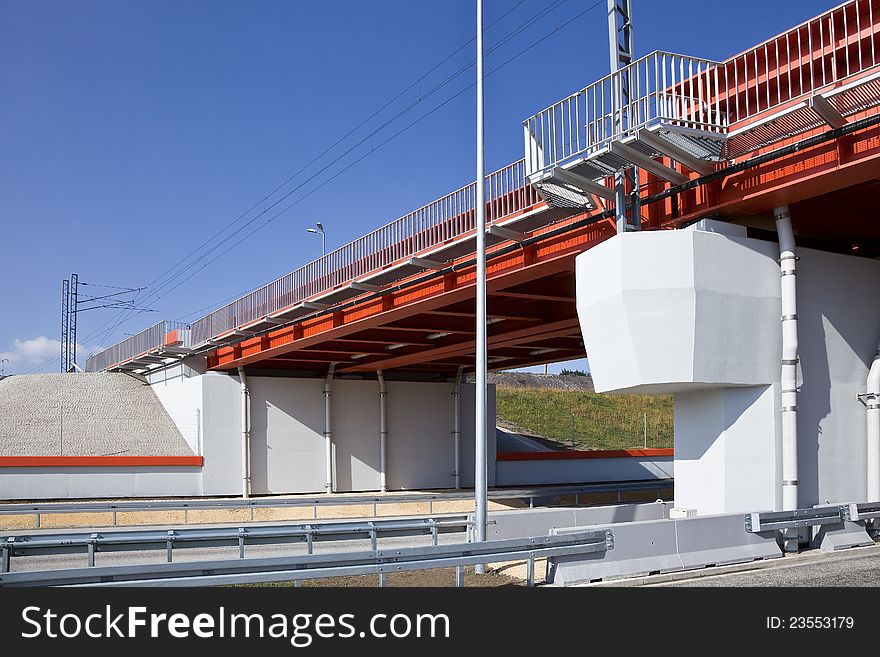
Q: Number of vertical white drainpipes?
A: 6